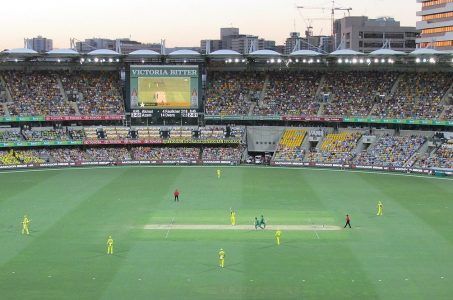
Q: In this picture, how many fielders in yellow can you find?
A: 7